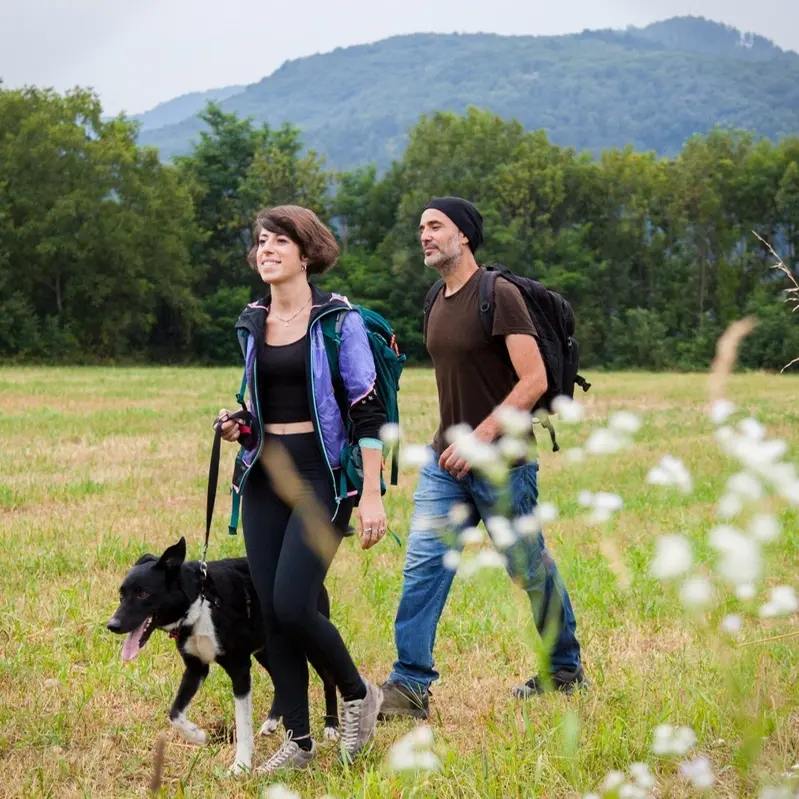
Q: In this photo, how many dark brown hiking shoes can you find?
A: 2